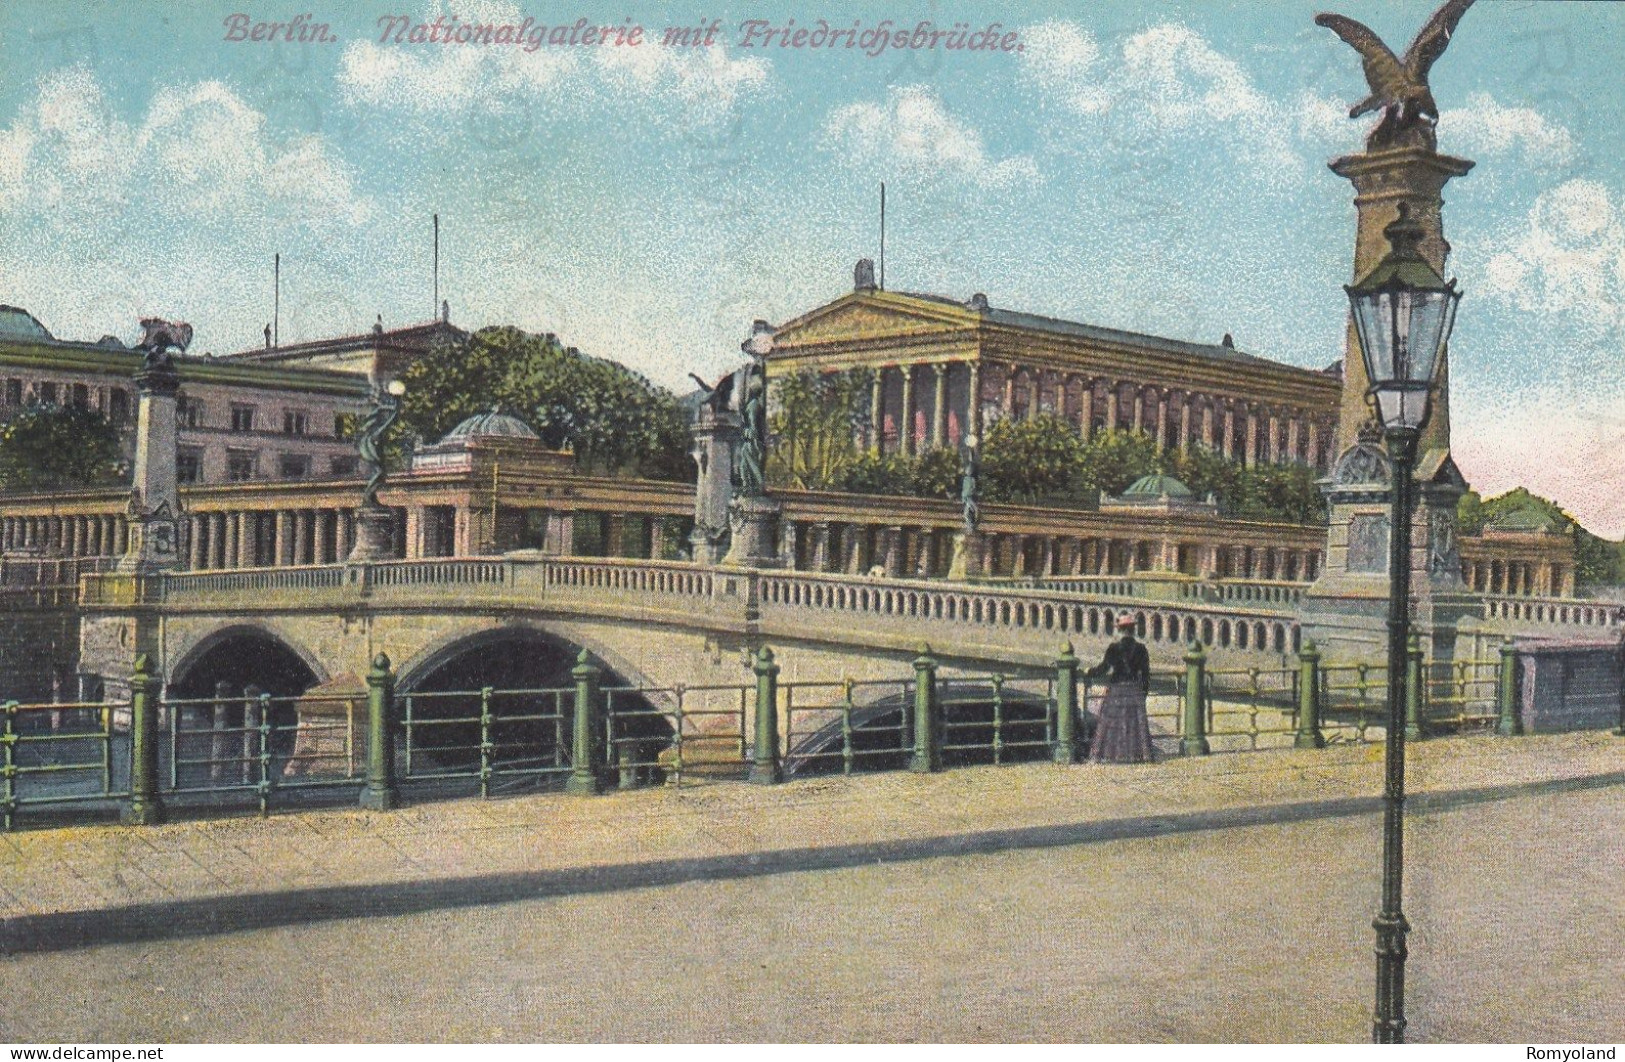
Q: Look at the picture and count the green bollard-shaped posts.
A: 10